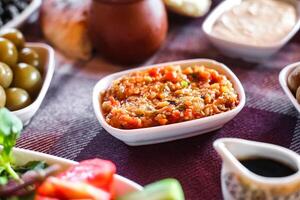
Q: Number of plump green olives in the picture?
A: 7